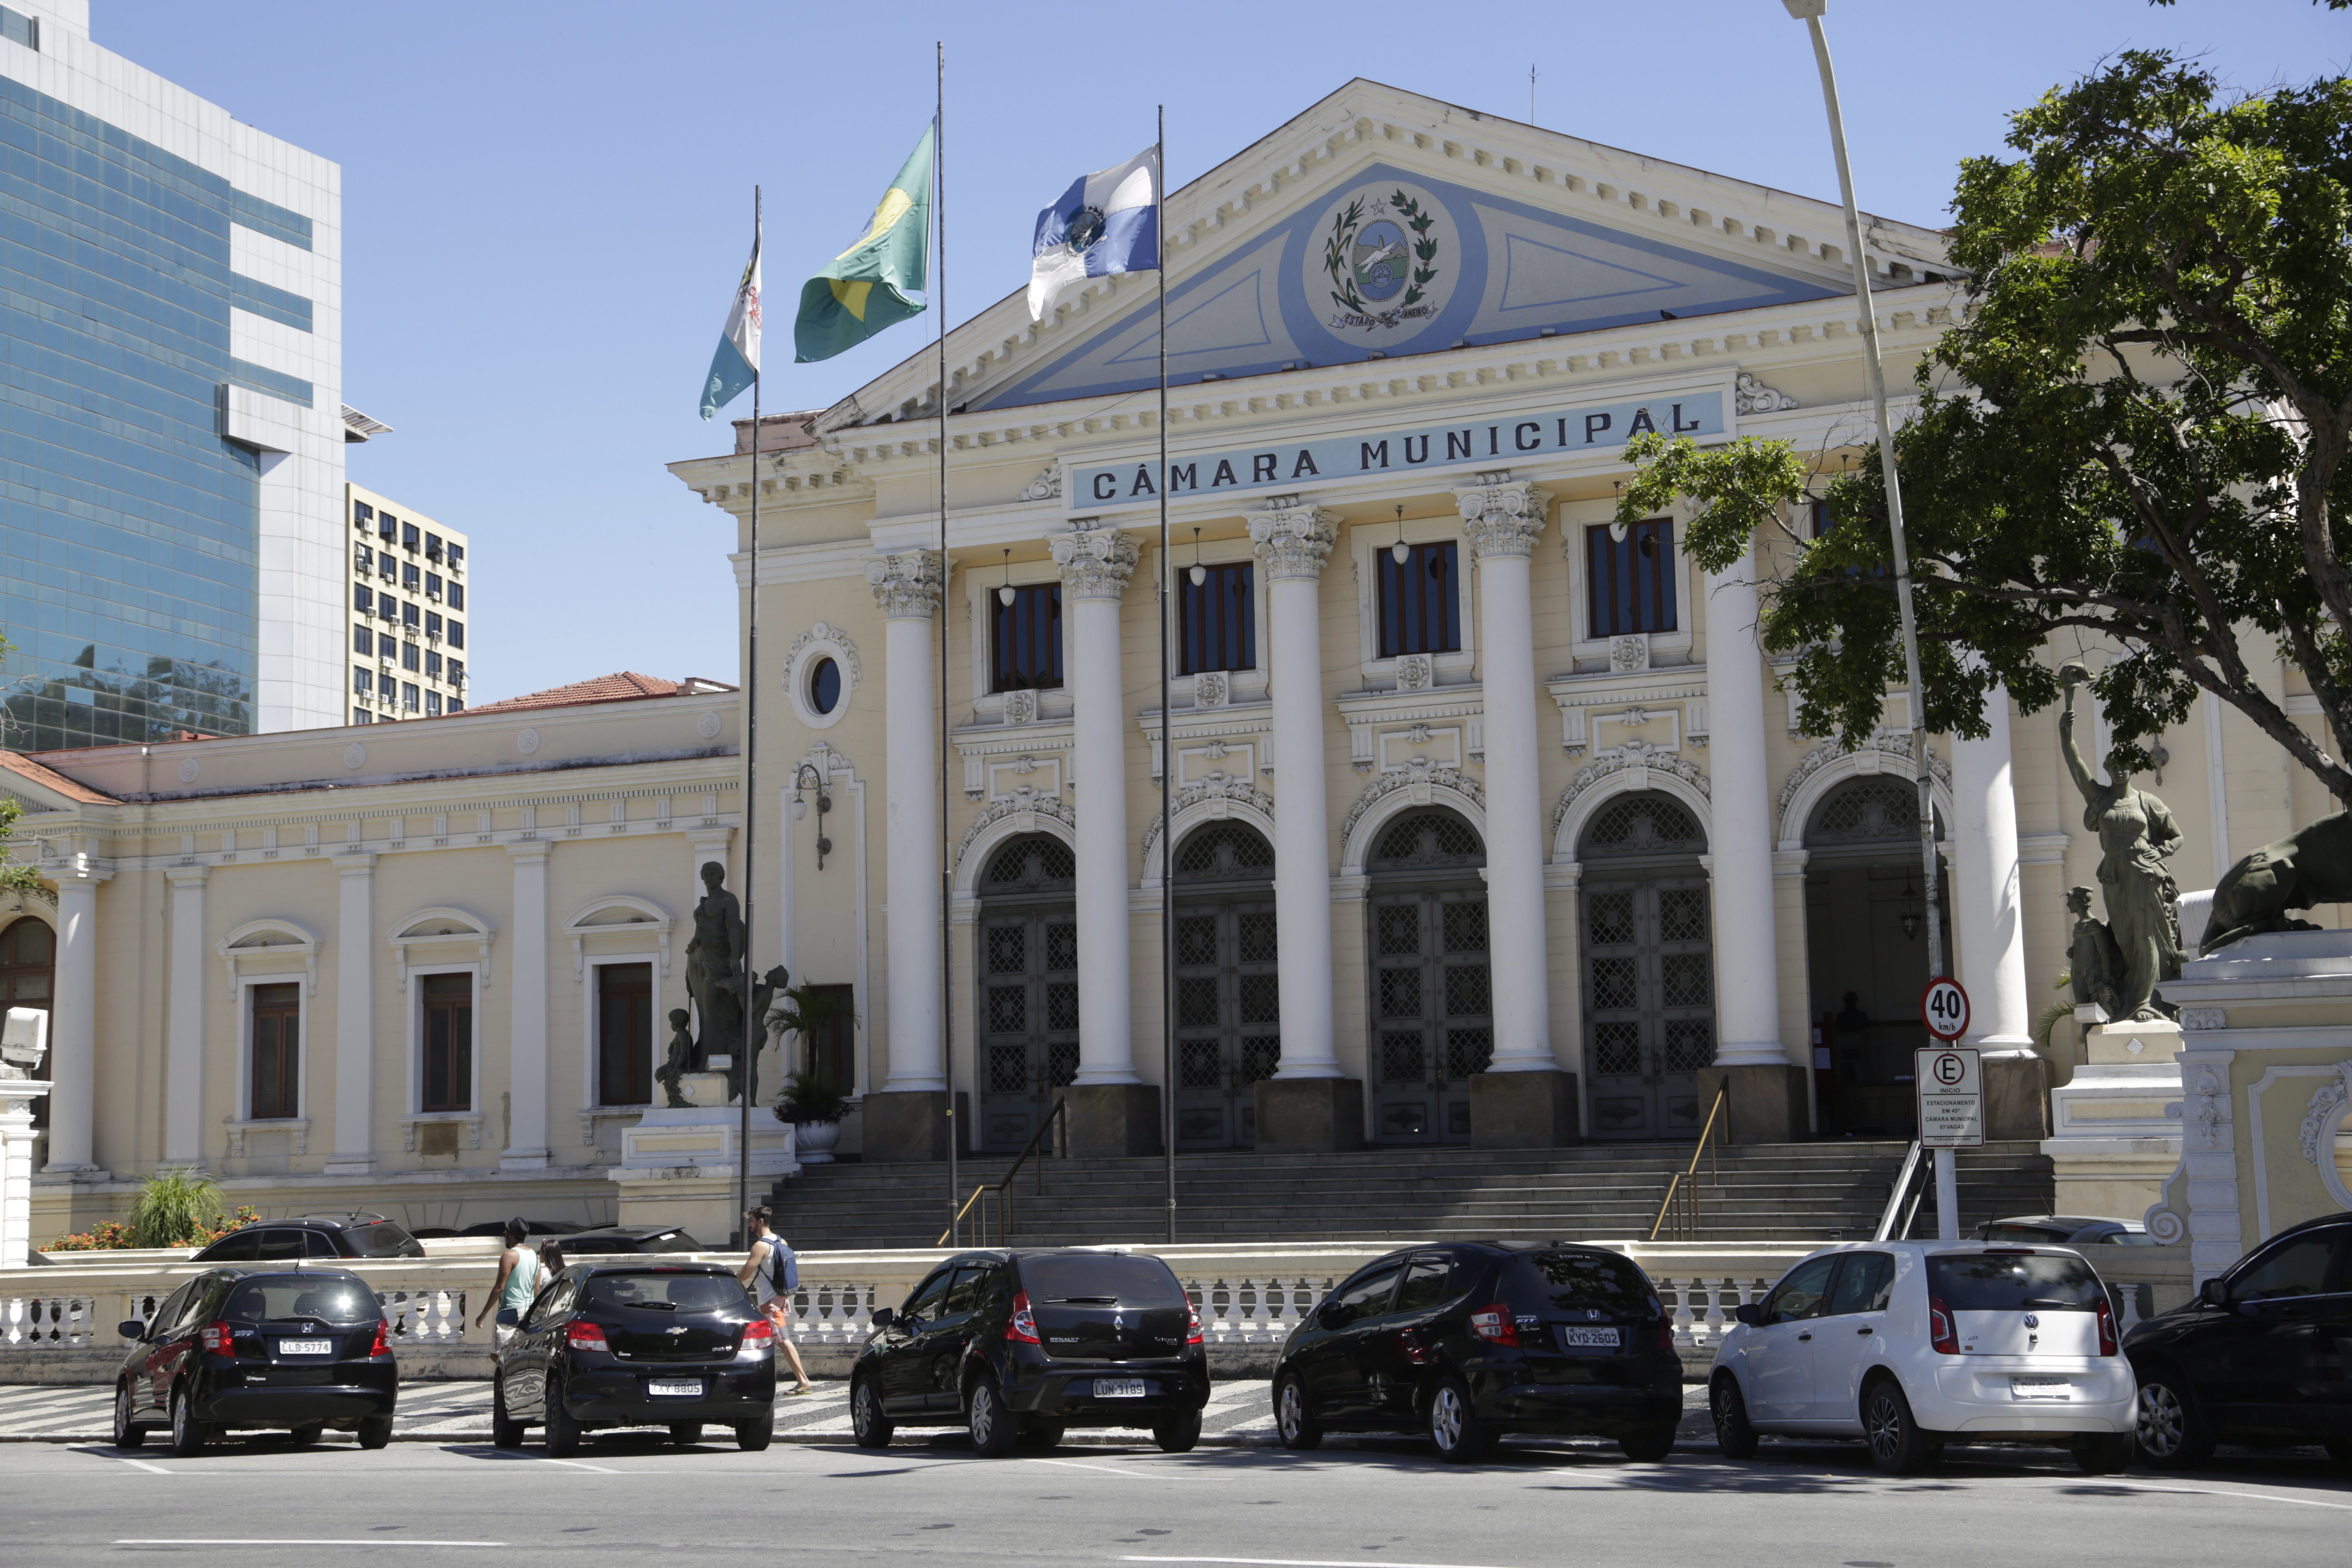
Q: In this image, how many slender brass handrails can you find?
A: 2